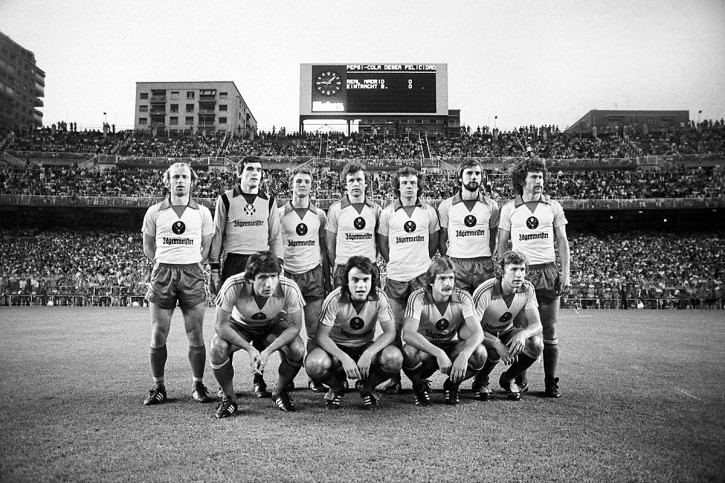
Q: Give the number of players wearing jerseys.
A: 11